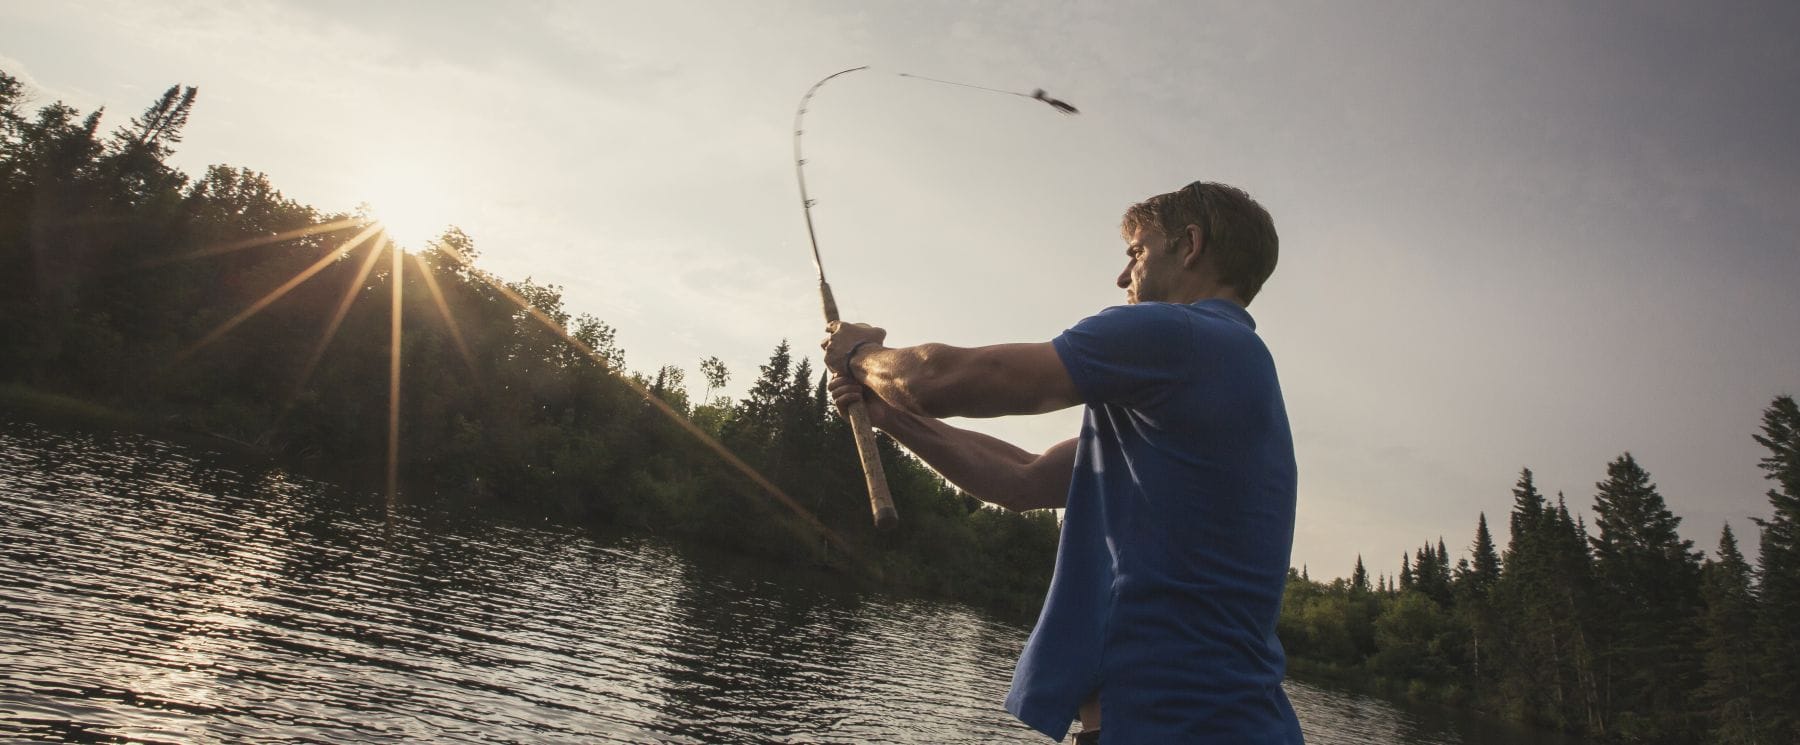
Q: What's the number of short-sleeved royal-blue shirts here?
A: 1